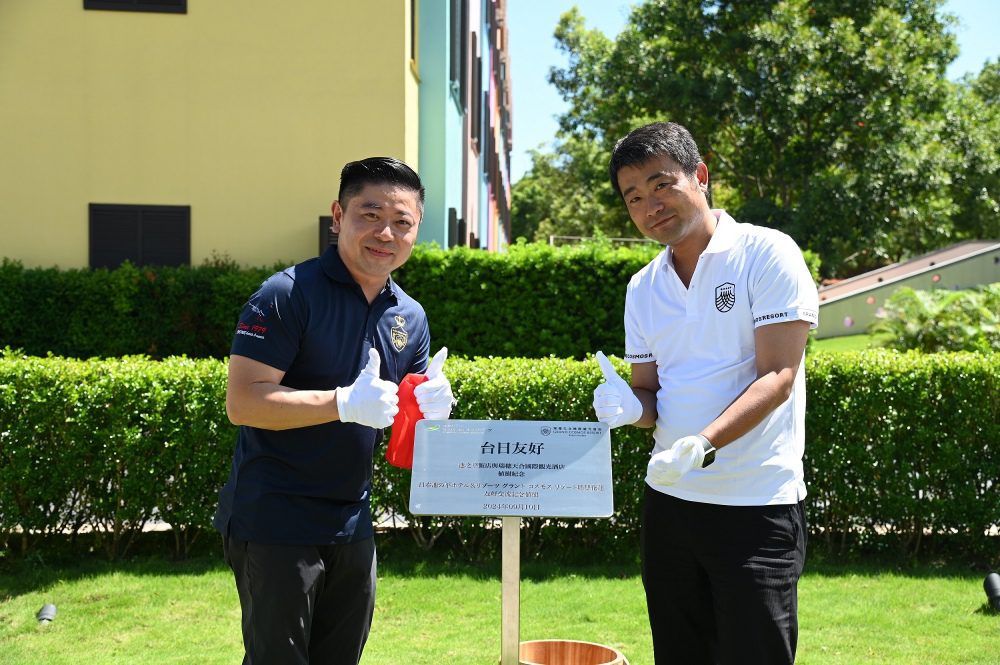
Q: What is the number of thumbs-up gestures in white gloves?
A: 3